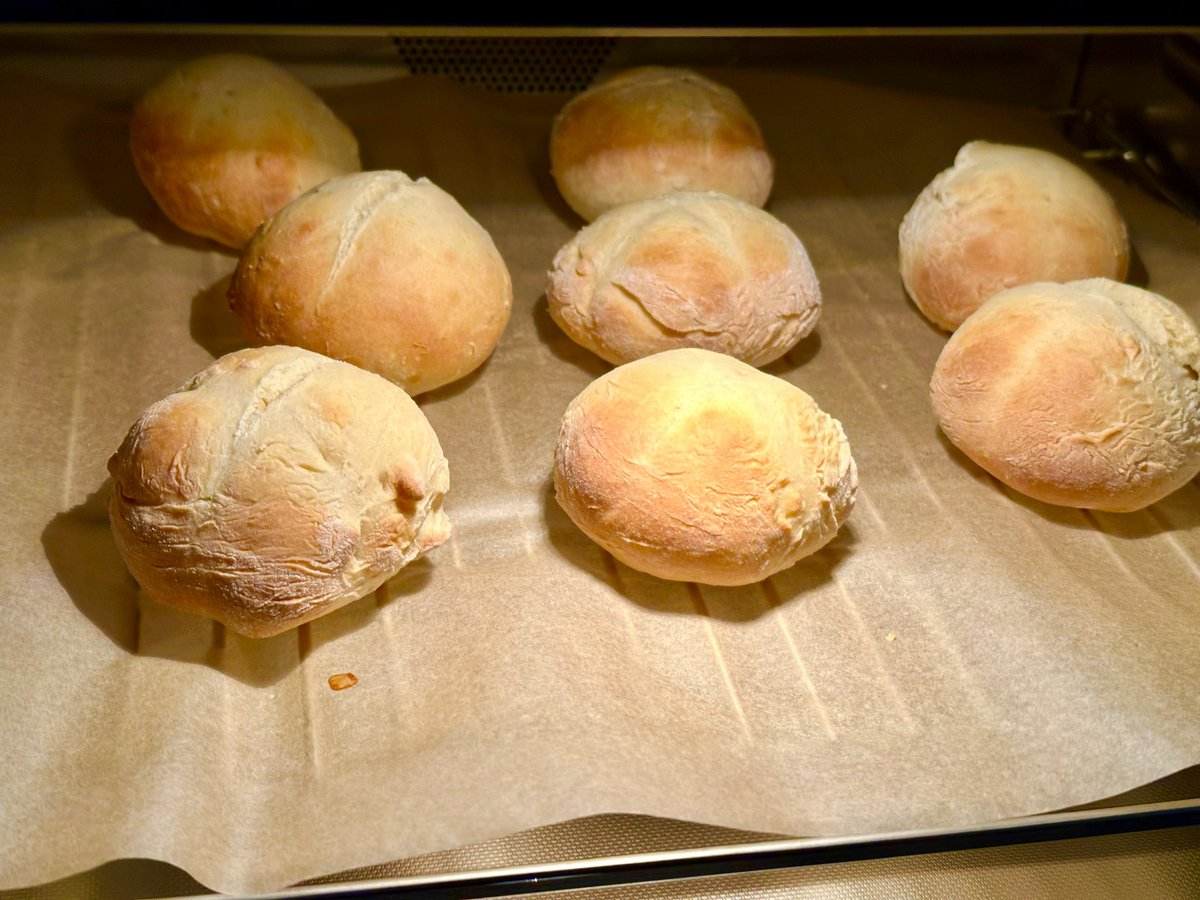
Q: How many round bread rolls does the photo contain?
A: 8